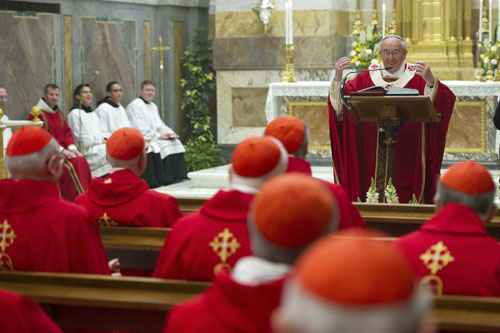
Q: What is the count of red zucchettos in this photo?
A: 7